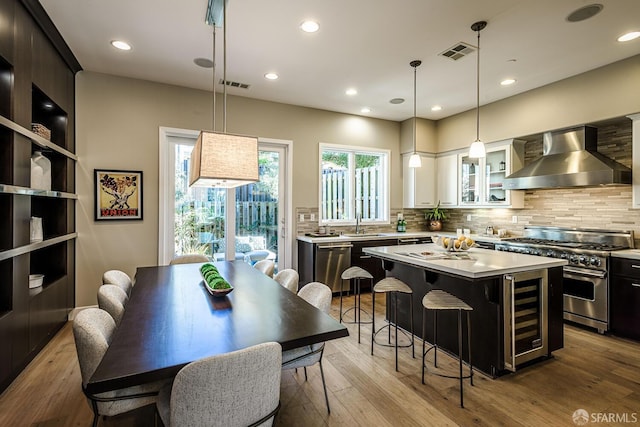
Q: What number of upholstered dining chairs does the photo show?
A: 8